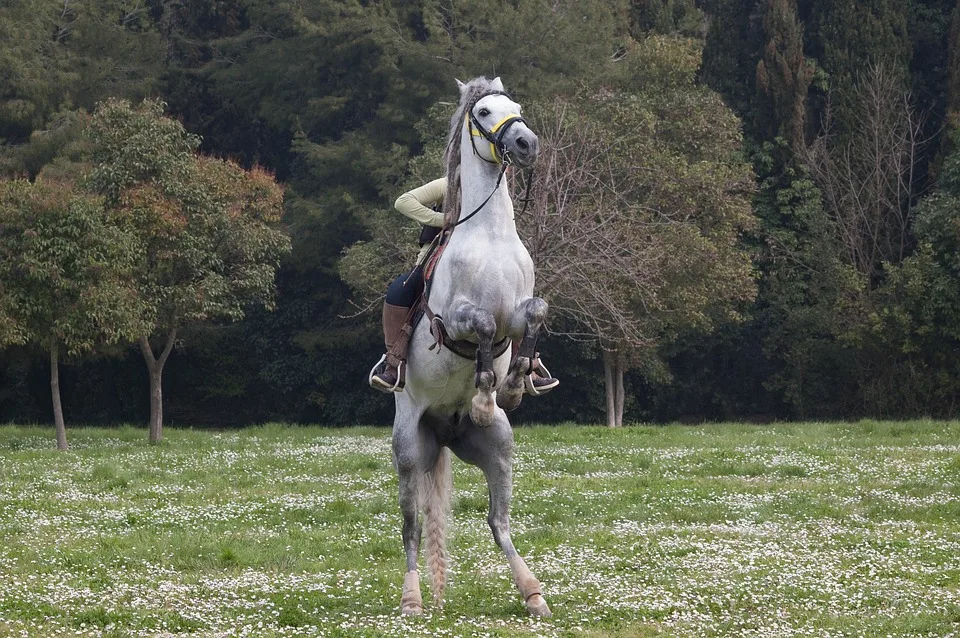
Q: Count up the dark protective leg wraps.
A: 2